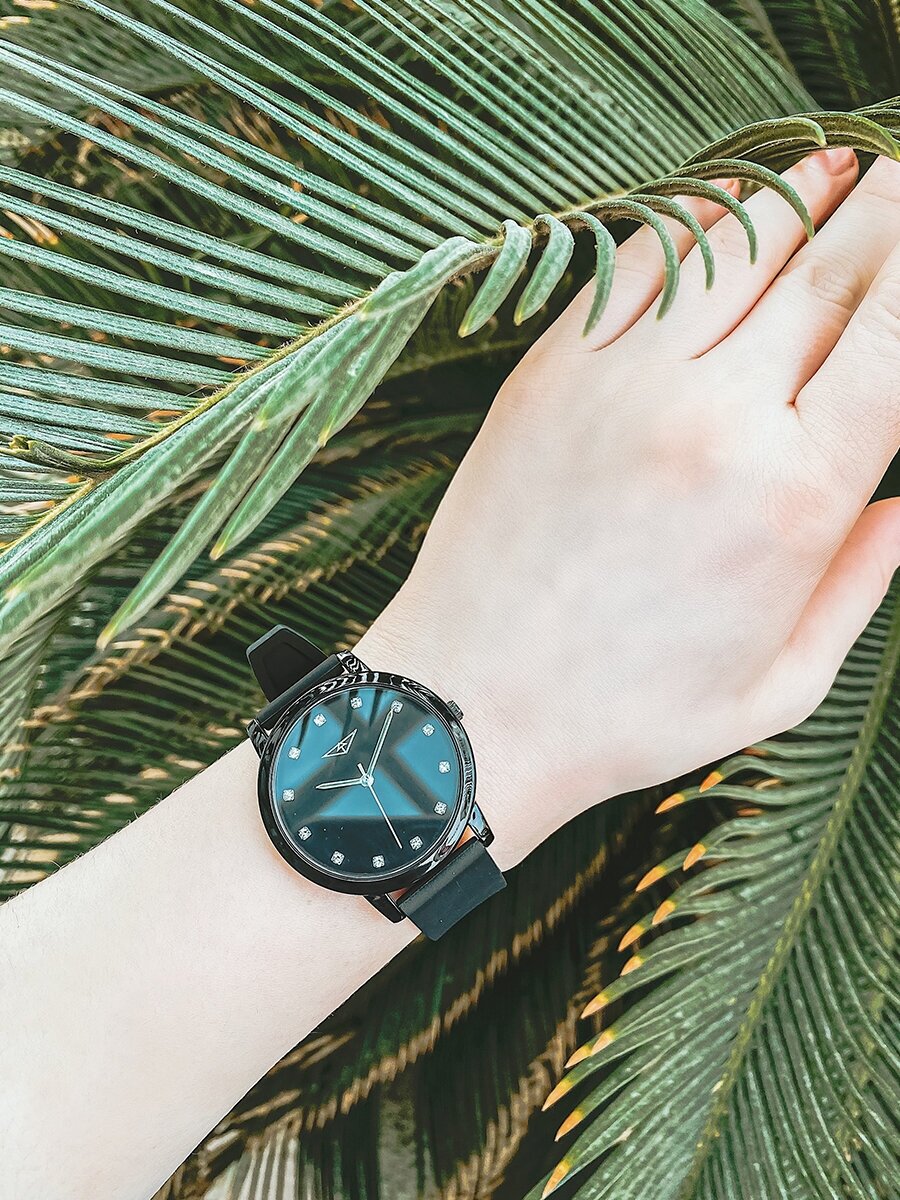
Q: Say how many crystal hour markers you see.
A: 12